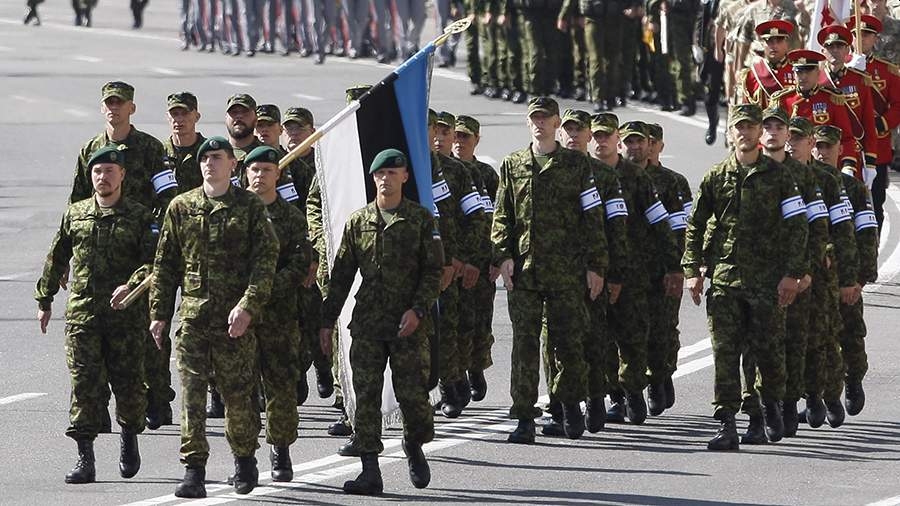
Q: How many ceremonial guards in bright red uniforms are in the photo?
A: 4